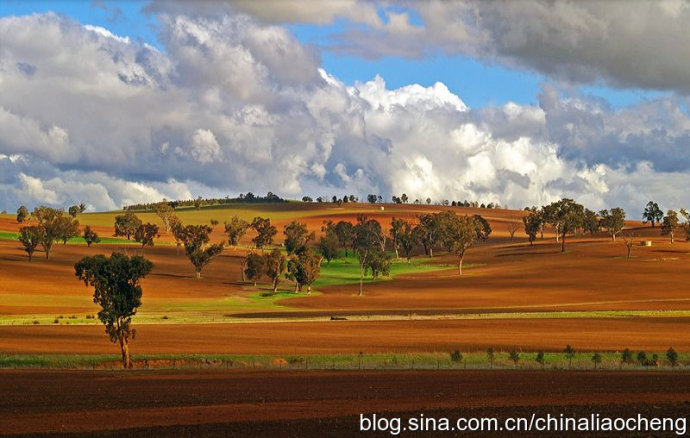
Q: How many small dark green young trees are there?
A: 10